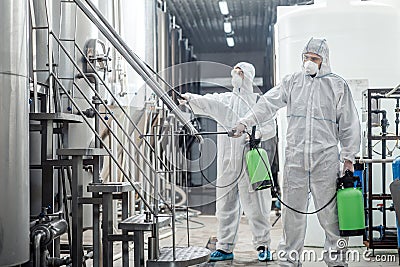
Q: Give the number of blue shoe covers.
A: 2